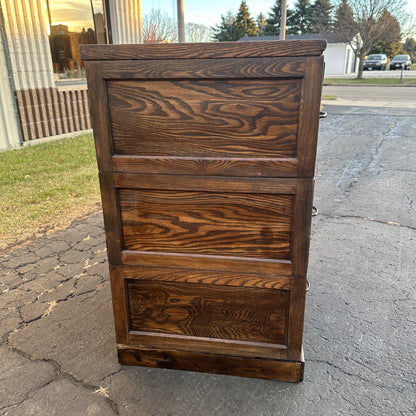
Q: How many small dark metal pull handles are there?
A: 3